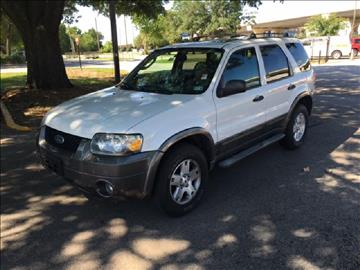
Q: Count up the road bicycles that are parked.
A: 0